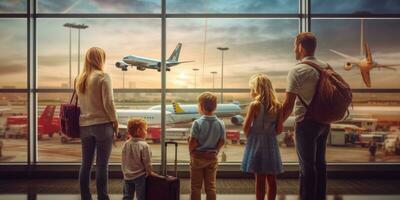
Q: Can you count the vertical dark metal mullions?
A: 3